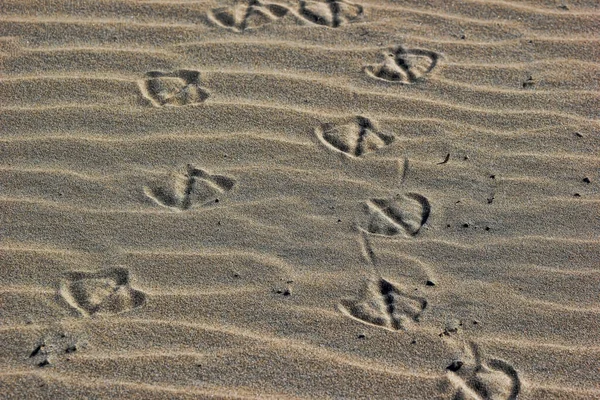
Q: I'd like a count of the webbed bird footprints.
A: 10